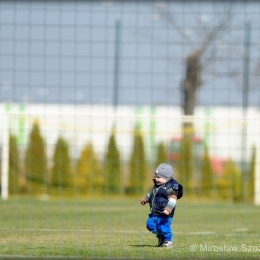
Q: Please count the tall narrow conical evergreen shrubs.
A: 11